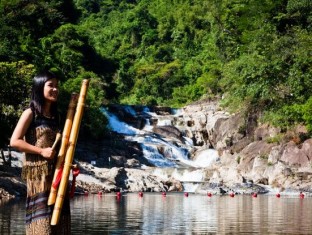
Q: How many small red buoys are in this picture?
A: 11